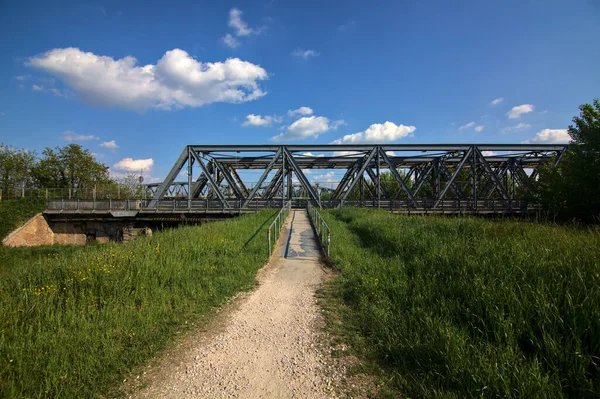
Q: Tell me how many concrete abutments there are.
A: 1